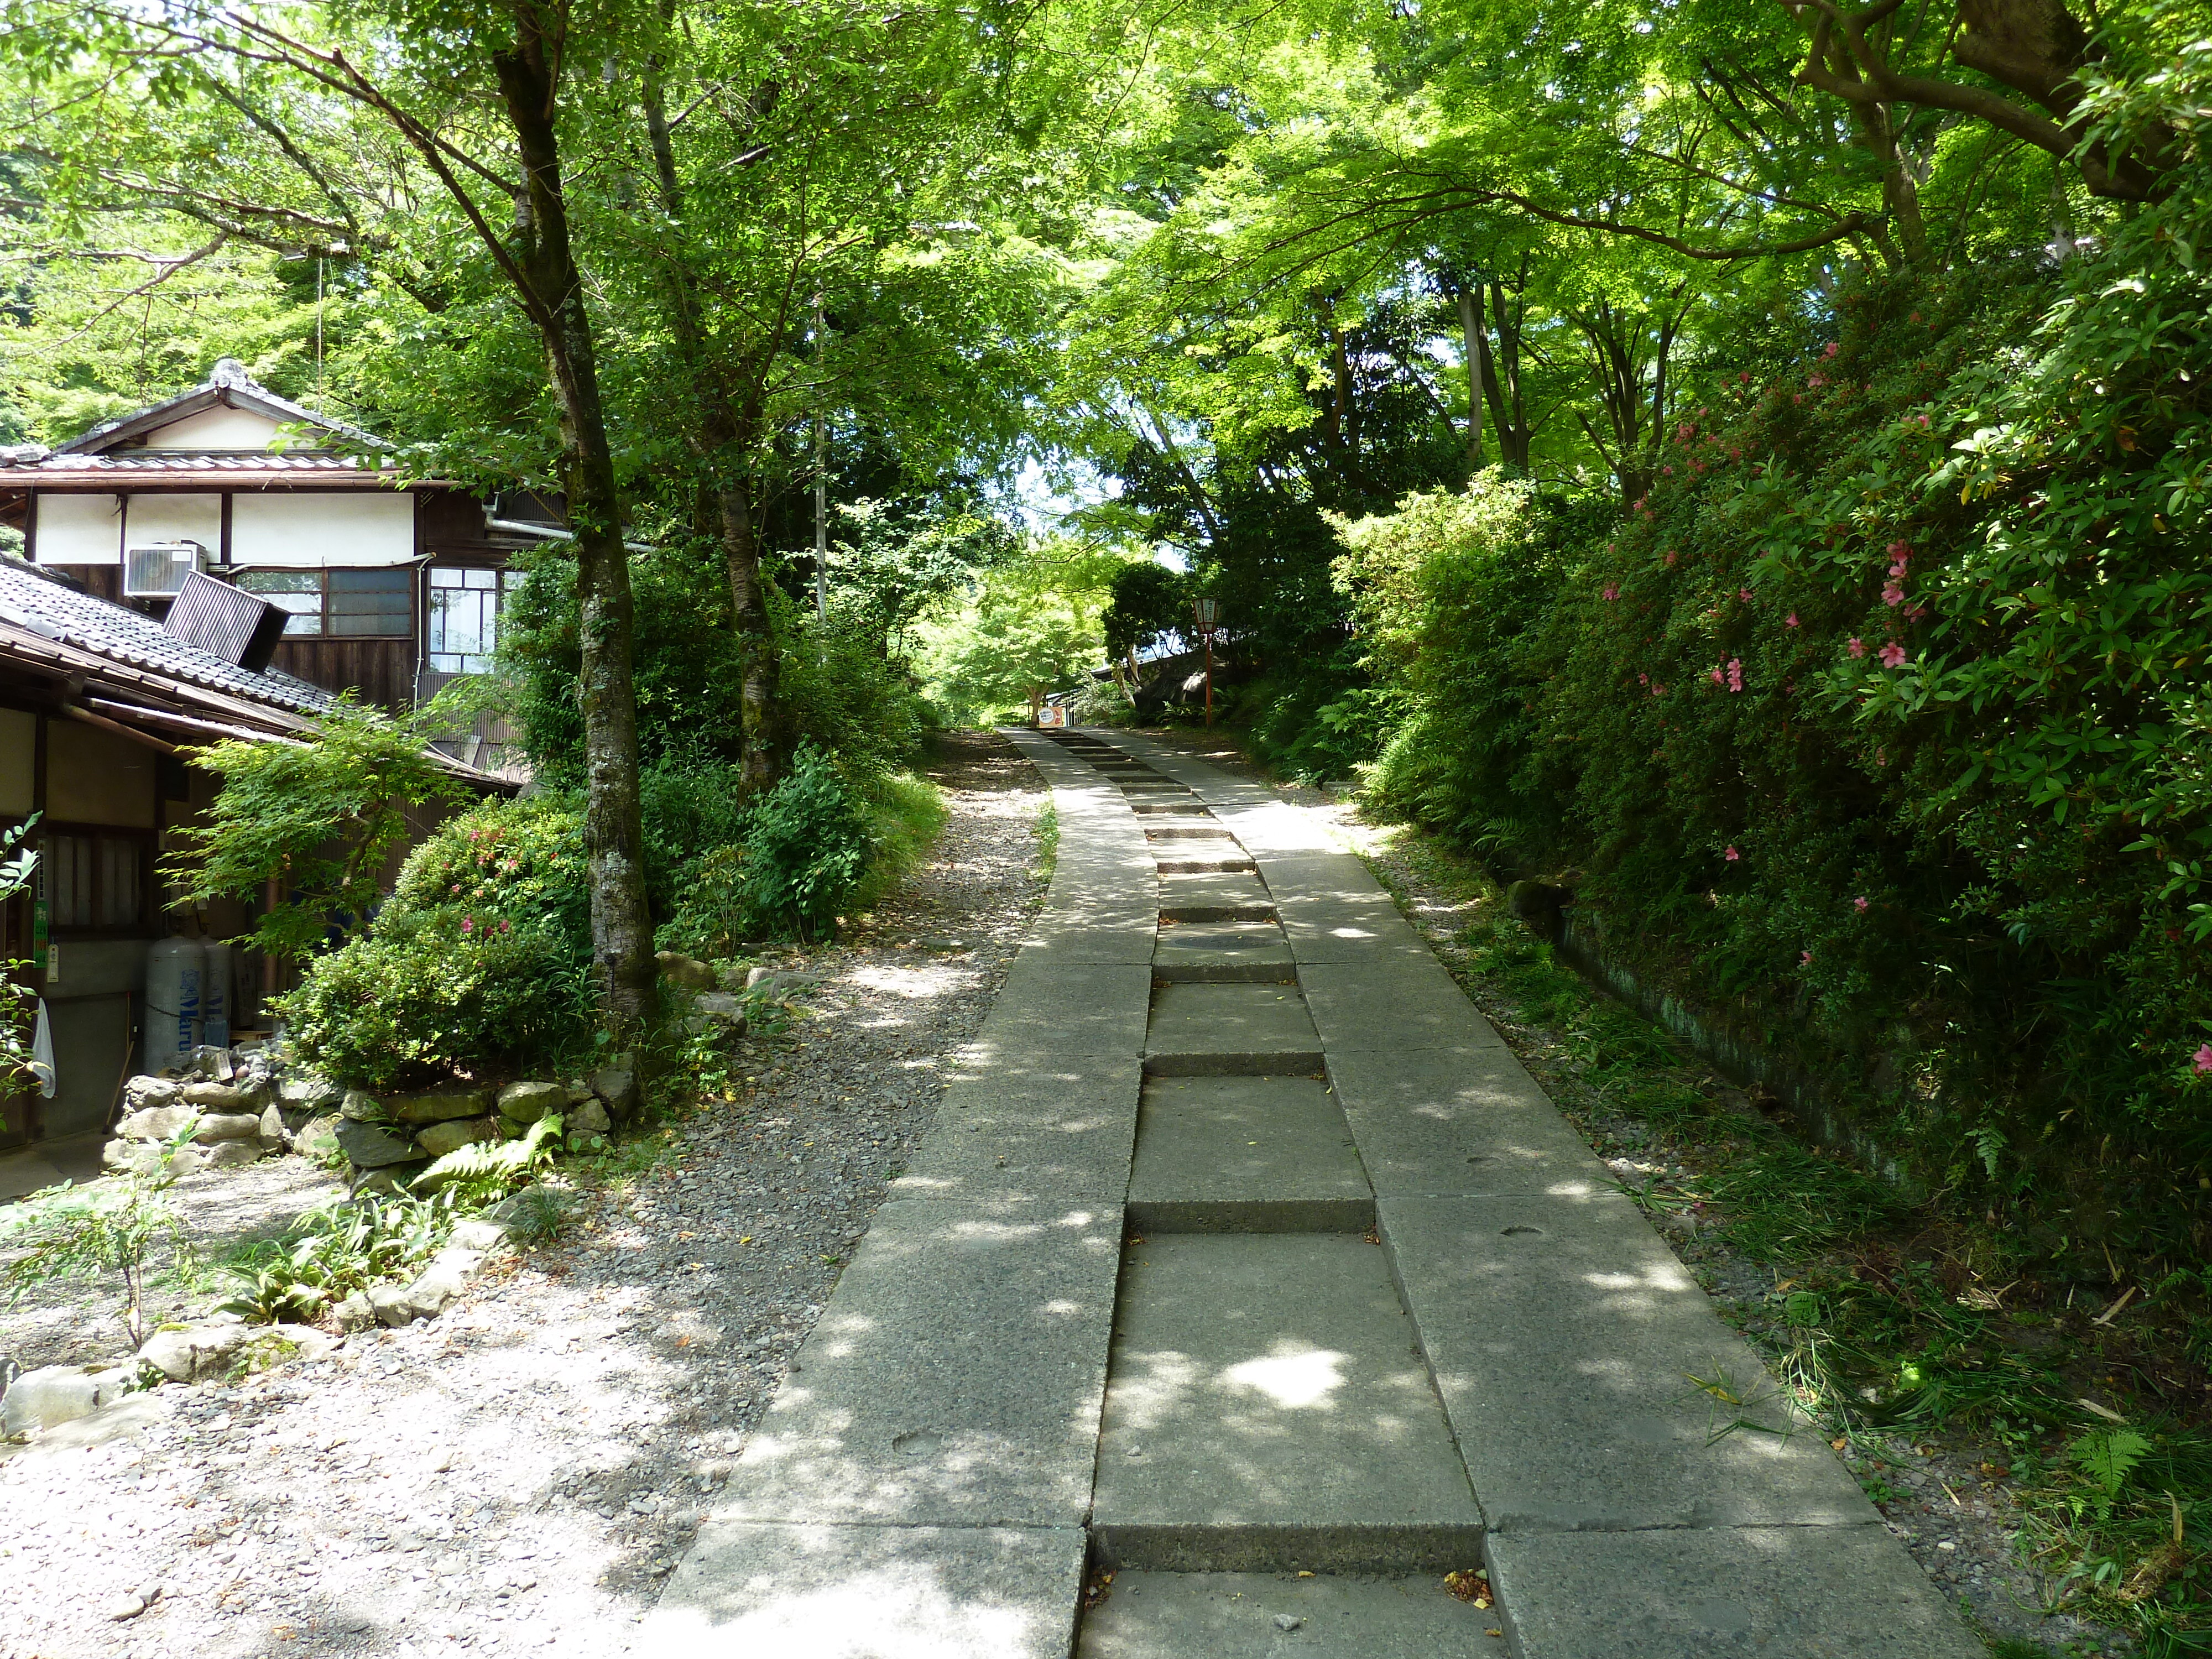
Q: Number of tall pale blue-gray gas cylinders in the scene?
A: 2